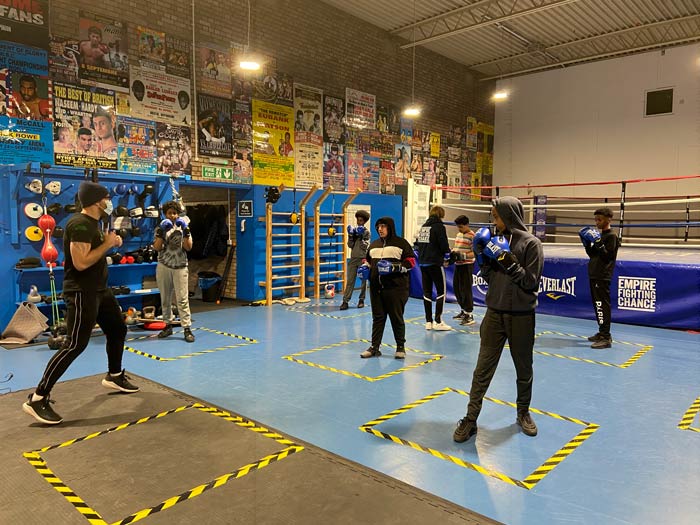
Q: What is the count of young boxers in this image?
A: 7